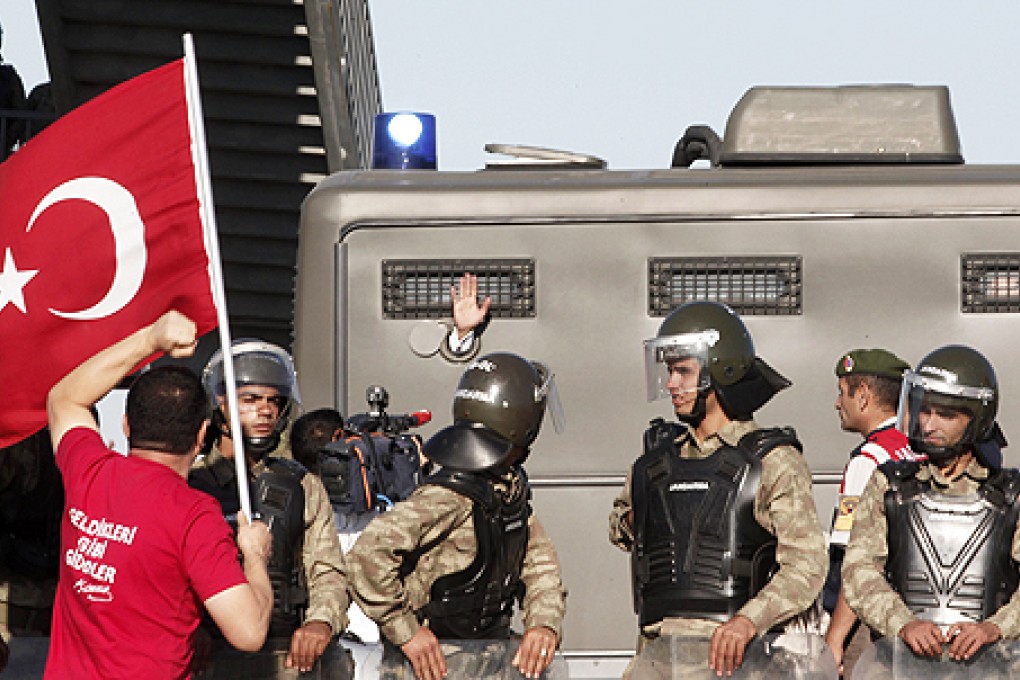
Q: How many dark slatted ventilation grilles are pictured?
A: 3